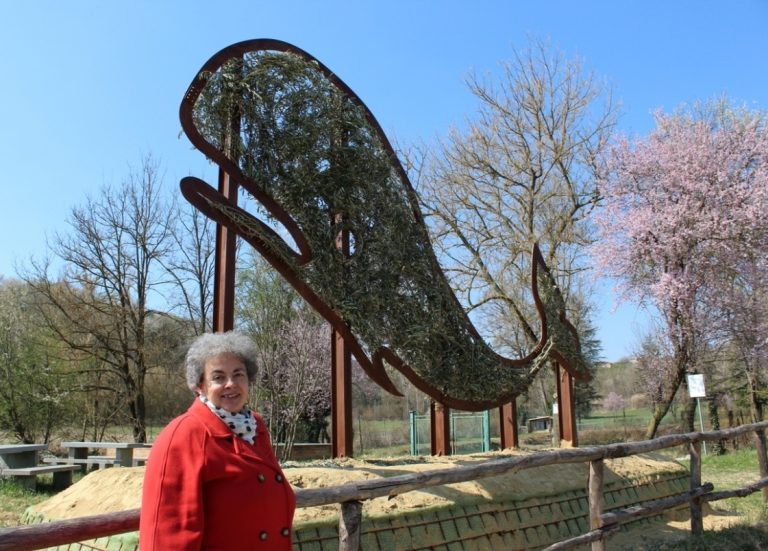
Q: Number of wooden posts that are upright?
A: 4